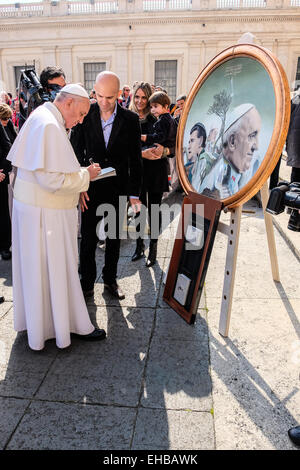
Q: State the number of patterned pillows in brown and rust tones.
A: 0